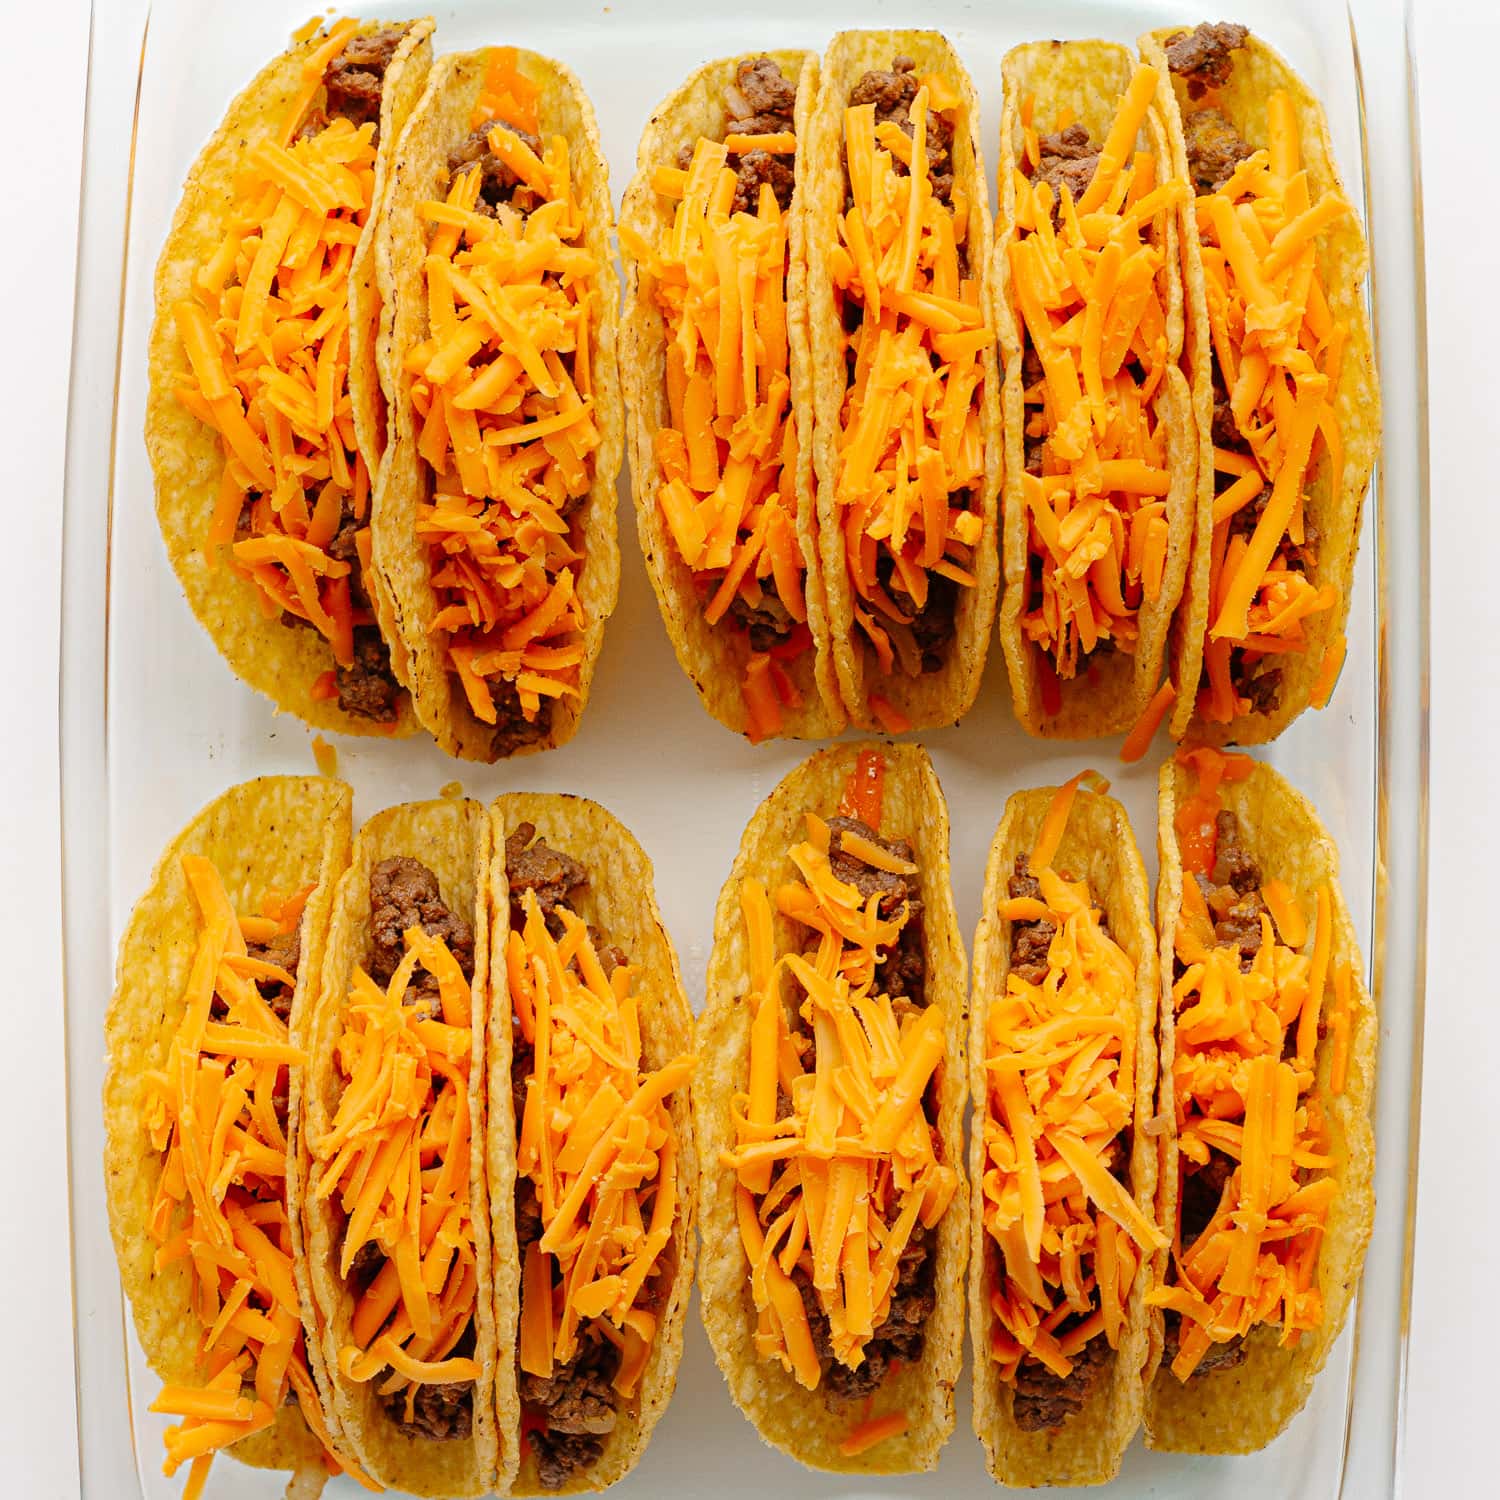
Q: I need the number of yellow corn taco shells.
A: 12